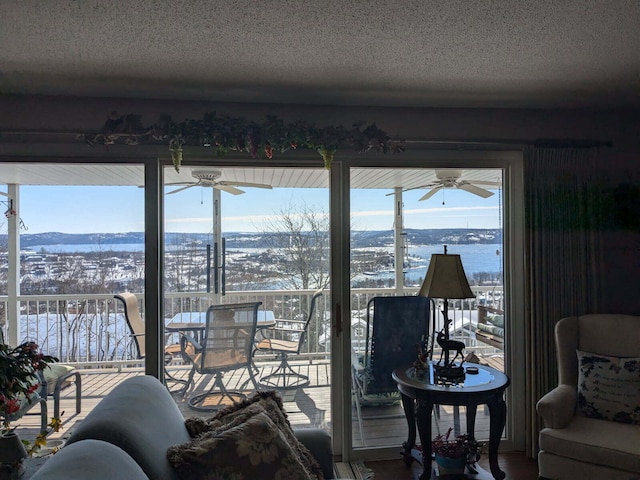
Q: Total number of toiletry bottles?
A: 0